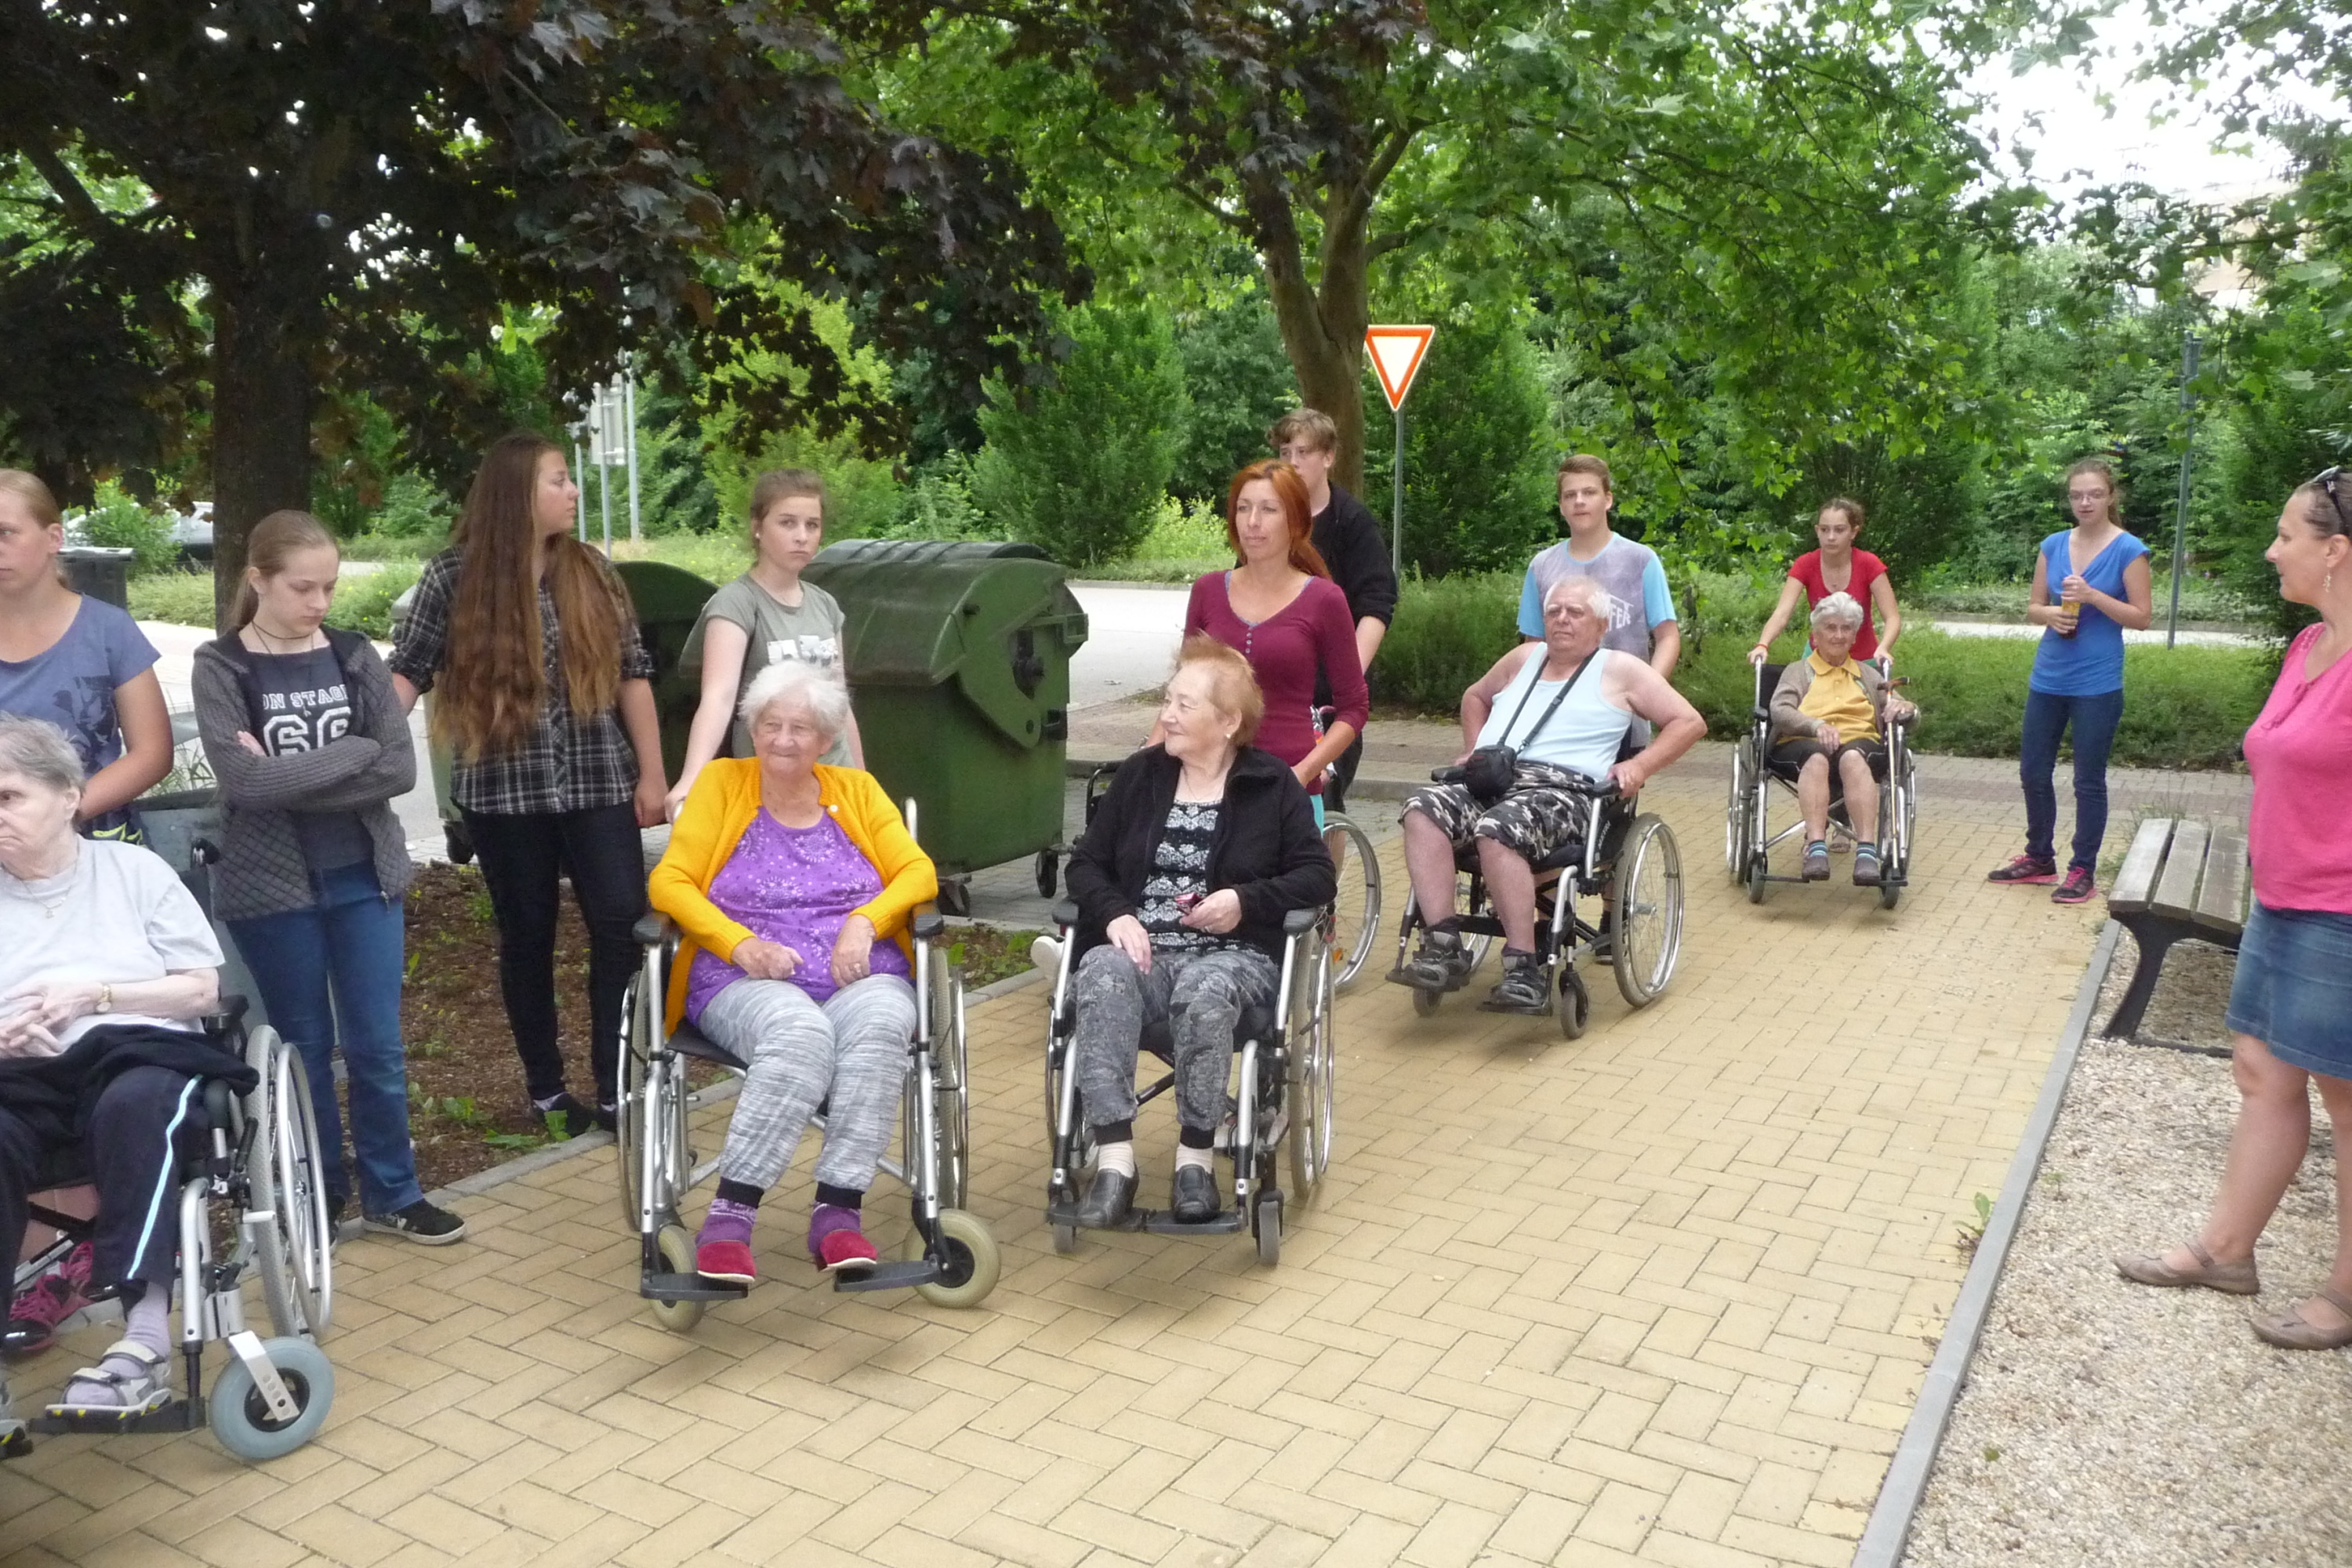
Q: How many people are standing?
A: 10